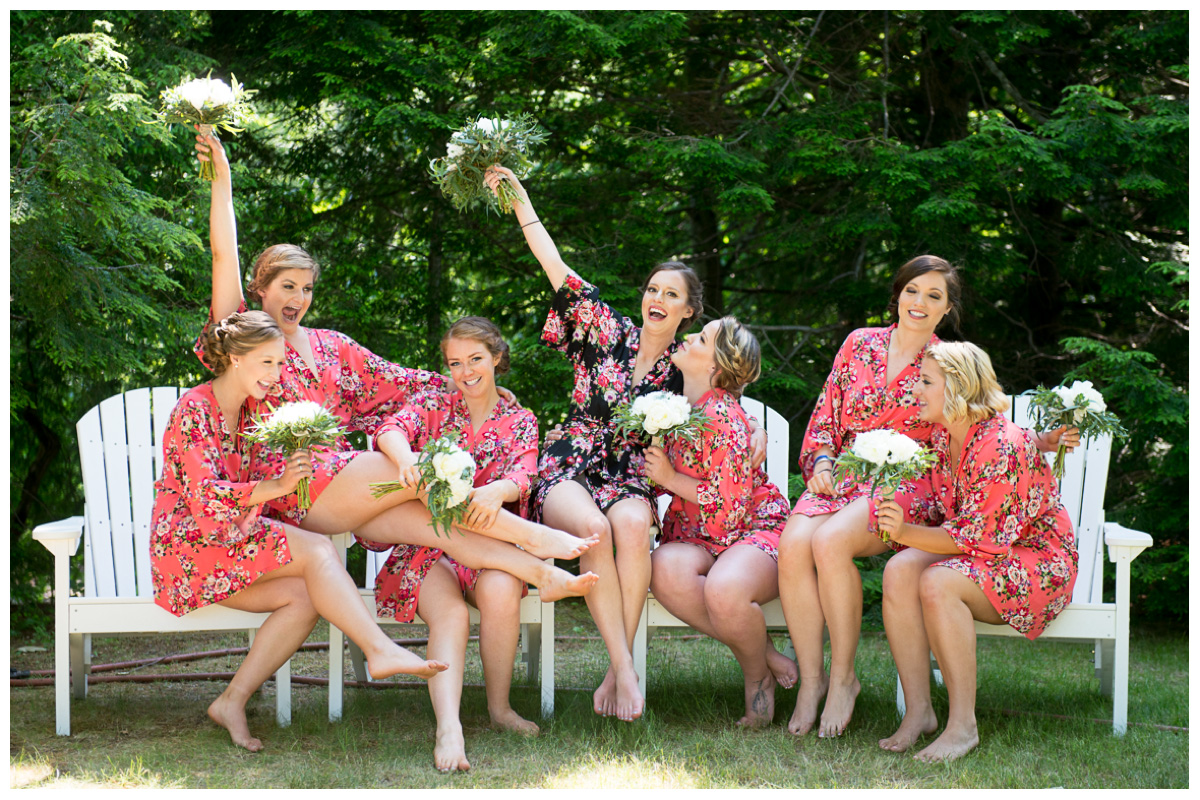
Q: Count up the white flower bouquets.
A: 7